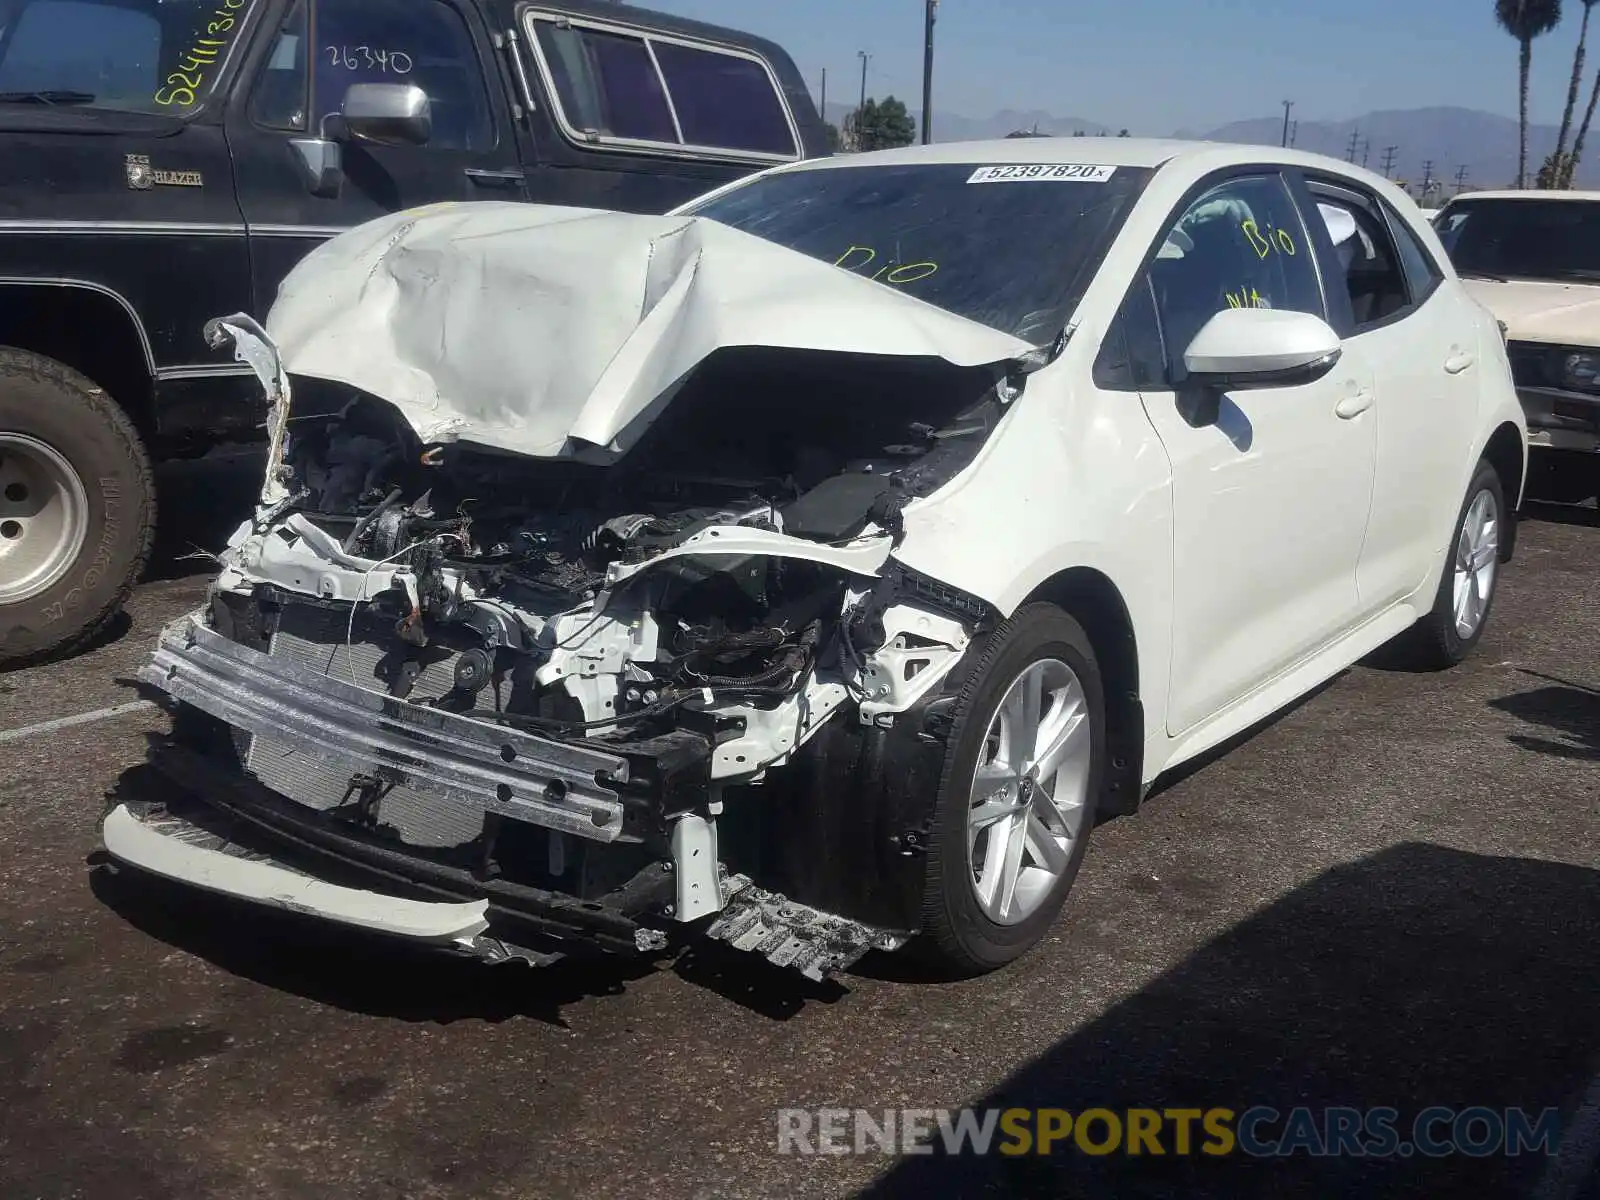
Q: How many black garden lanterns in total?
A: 0